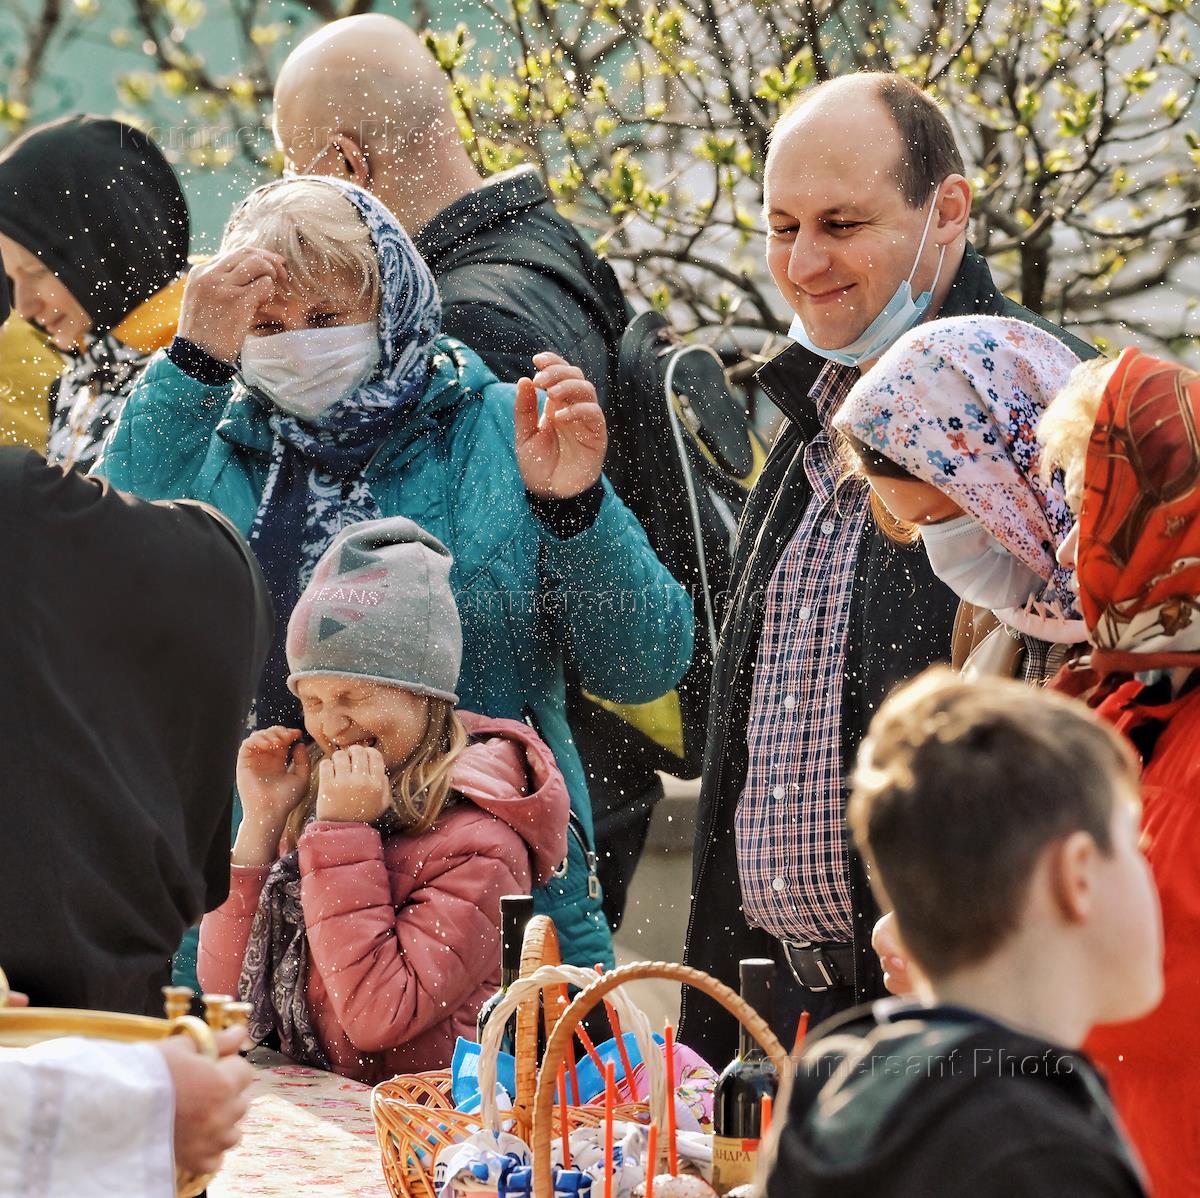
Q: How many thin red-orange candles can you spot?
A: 9